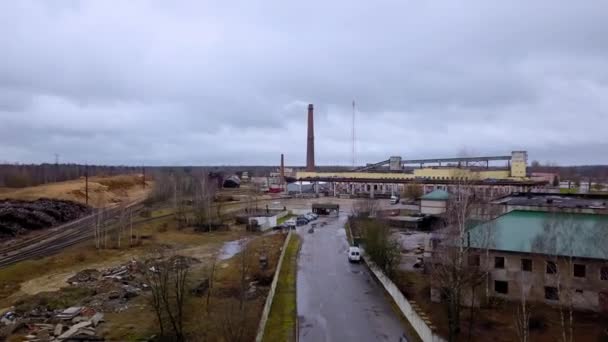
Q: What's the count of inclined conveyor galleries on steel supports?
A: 2